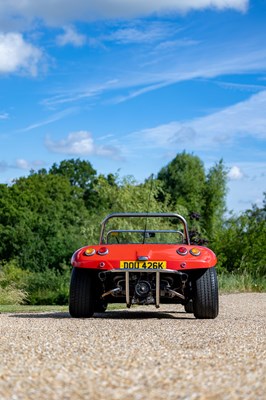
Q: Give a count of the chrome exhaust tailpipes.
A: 2